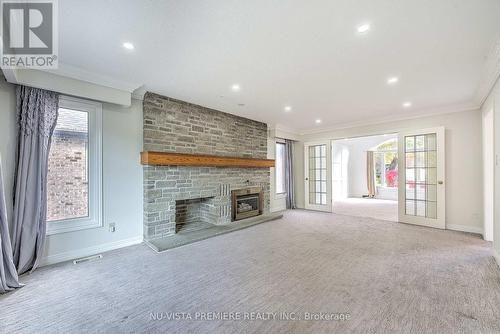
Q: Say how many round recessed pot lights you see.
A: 7